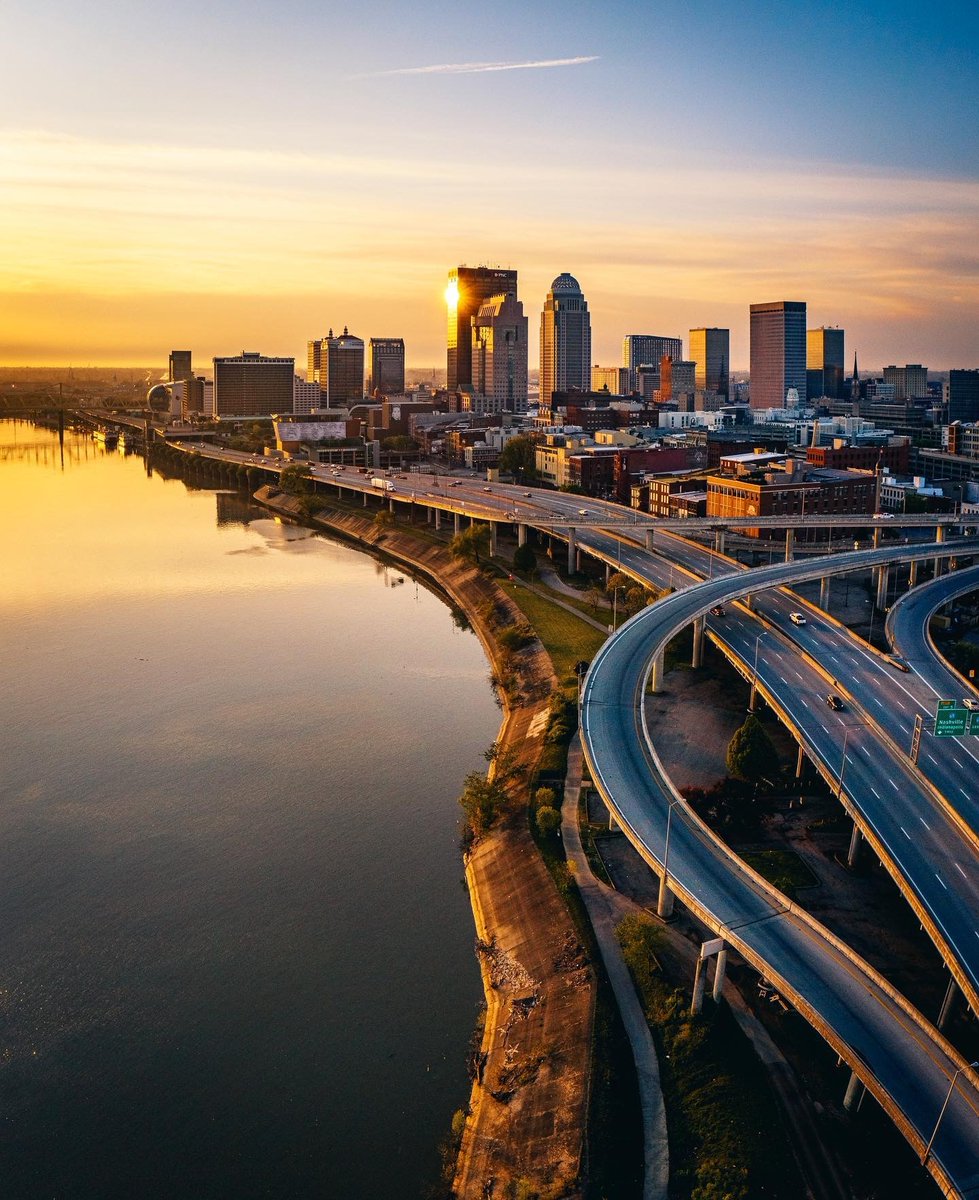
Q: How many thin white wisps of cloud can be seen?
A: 1